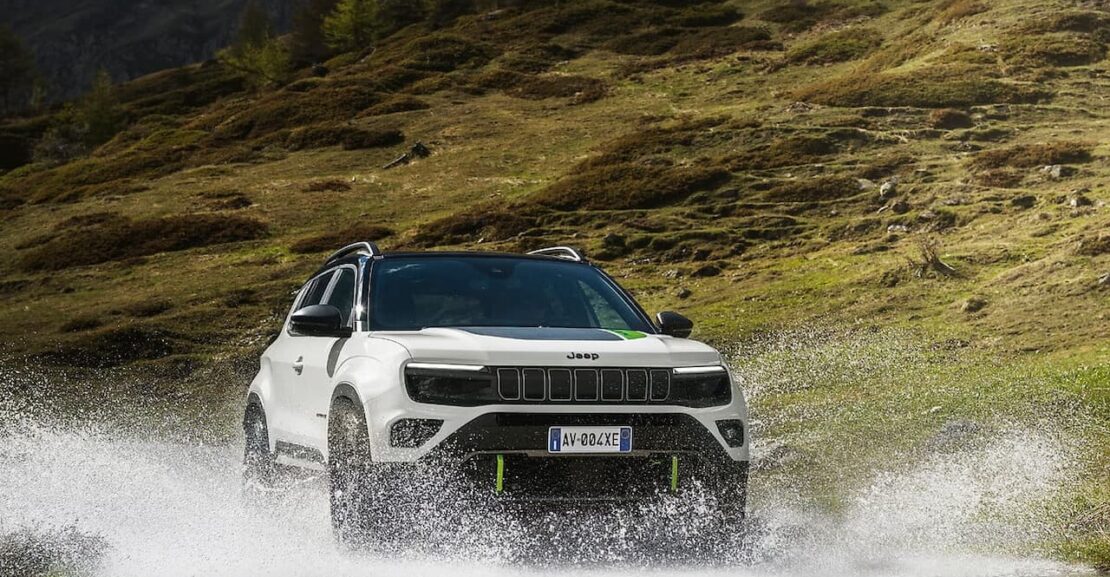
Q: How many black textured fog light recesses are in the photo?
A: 2